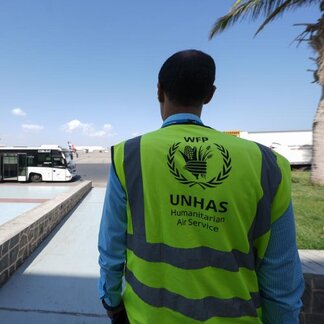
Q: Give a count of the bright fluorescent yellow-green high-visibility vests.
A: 1